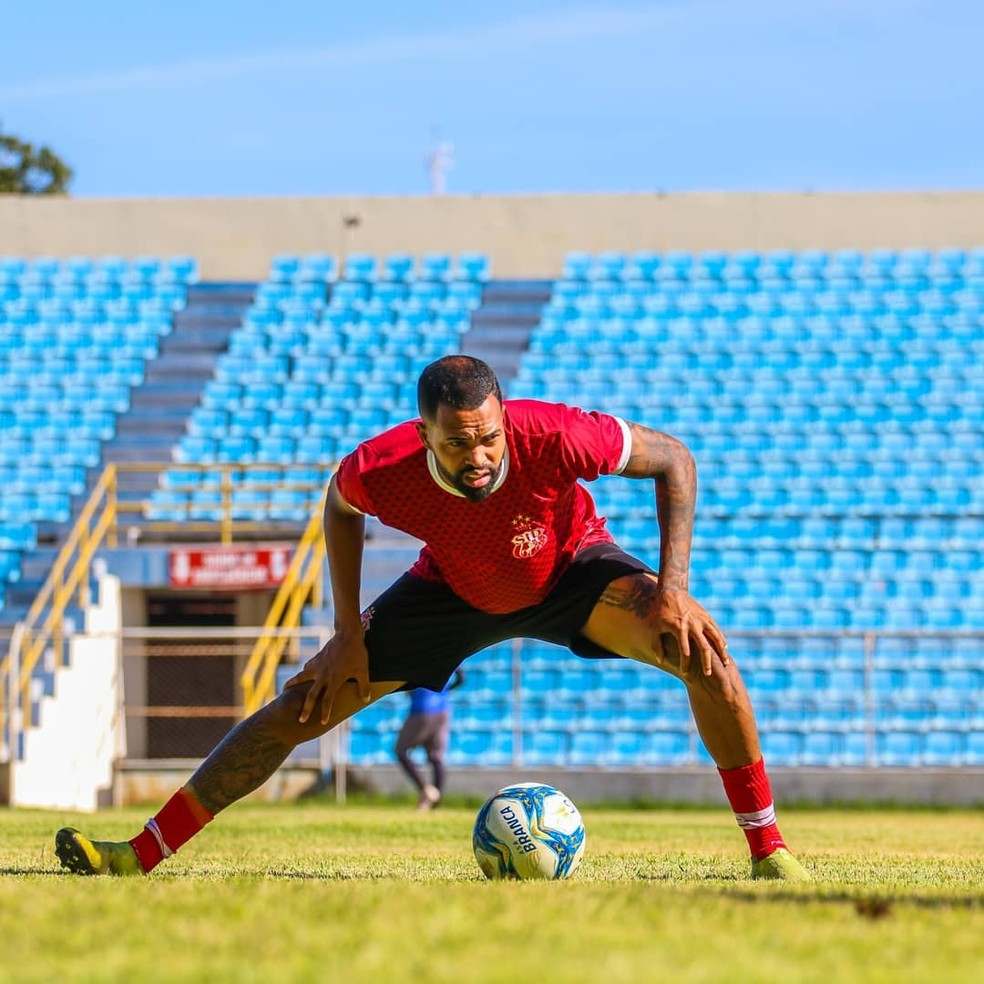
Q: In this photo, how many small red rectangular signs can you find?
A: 1